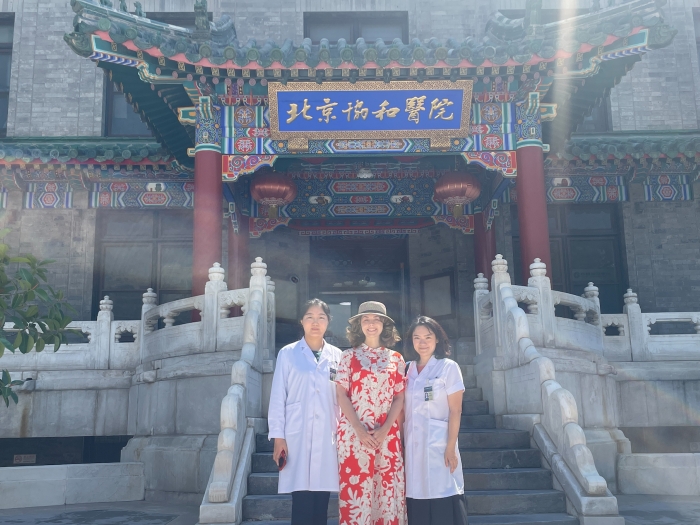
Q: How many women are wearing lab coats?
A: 2